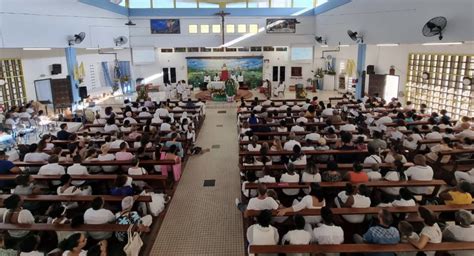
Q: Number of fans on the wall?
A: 5